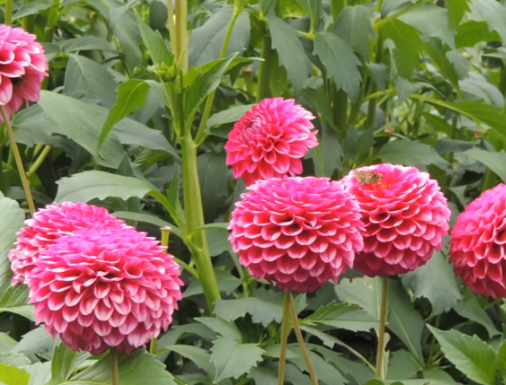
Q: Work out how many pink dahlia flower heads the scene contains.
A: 7